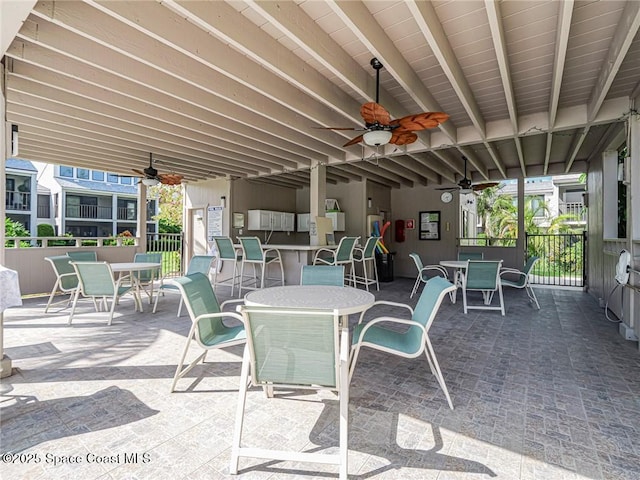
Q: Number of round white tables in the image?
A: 3